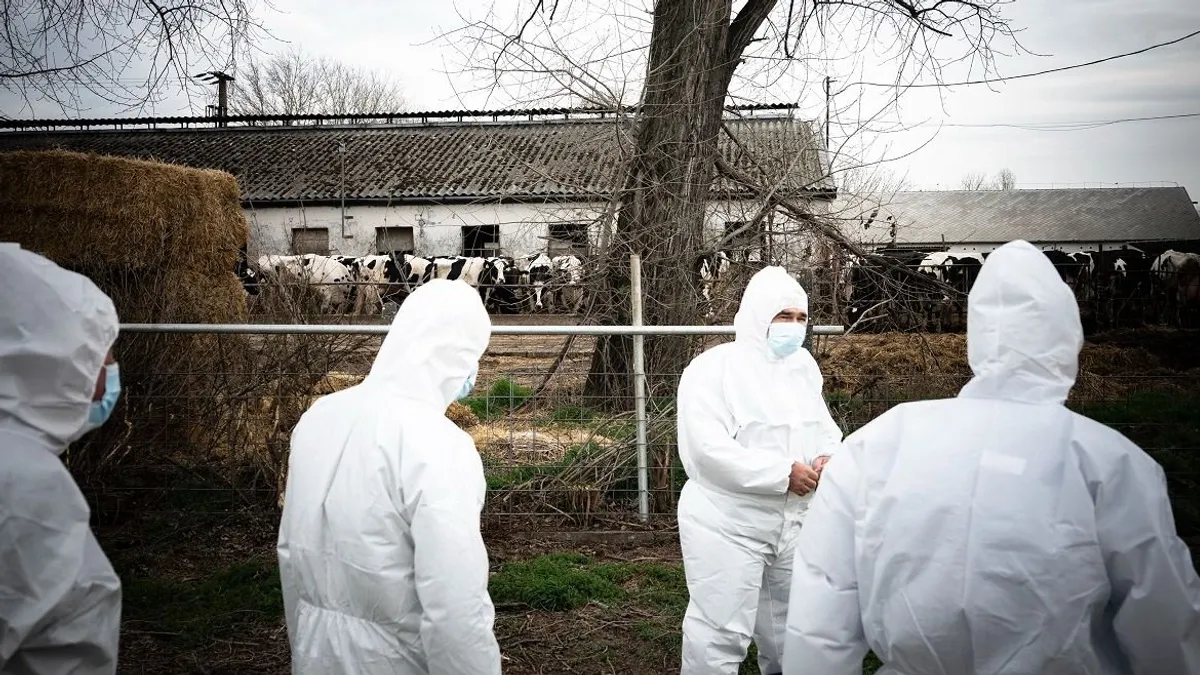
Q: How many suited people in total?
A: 4